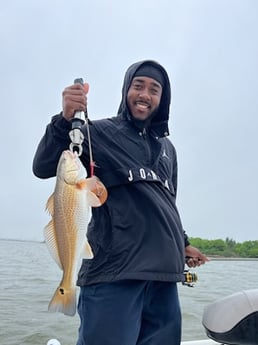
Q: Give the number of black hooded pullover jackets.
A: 1